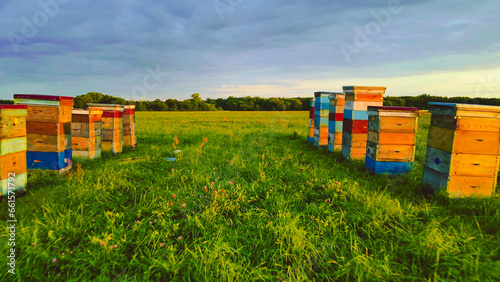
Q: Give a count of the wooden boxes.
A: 11